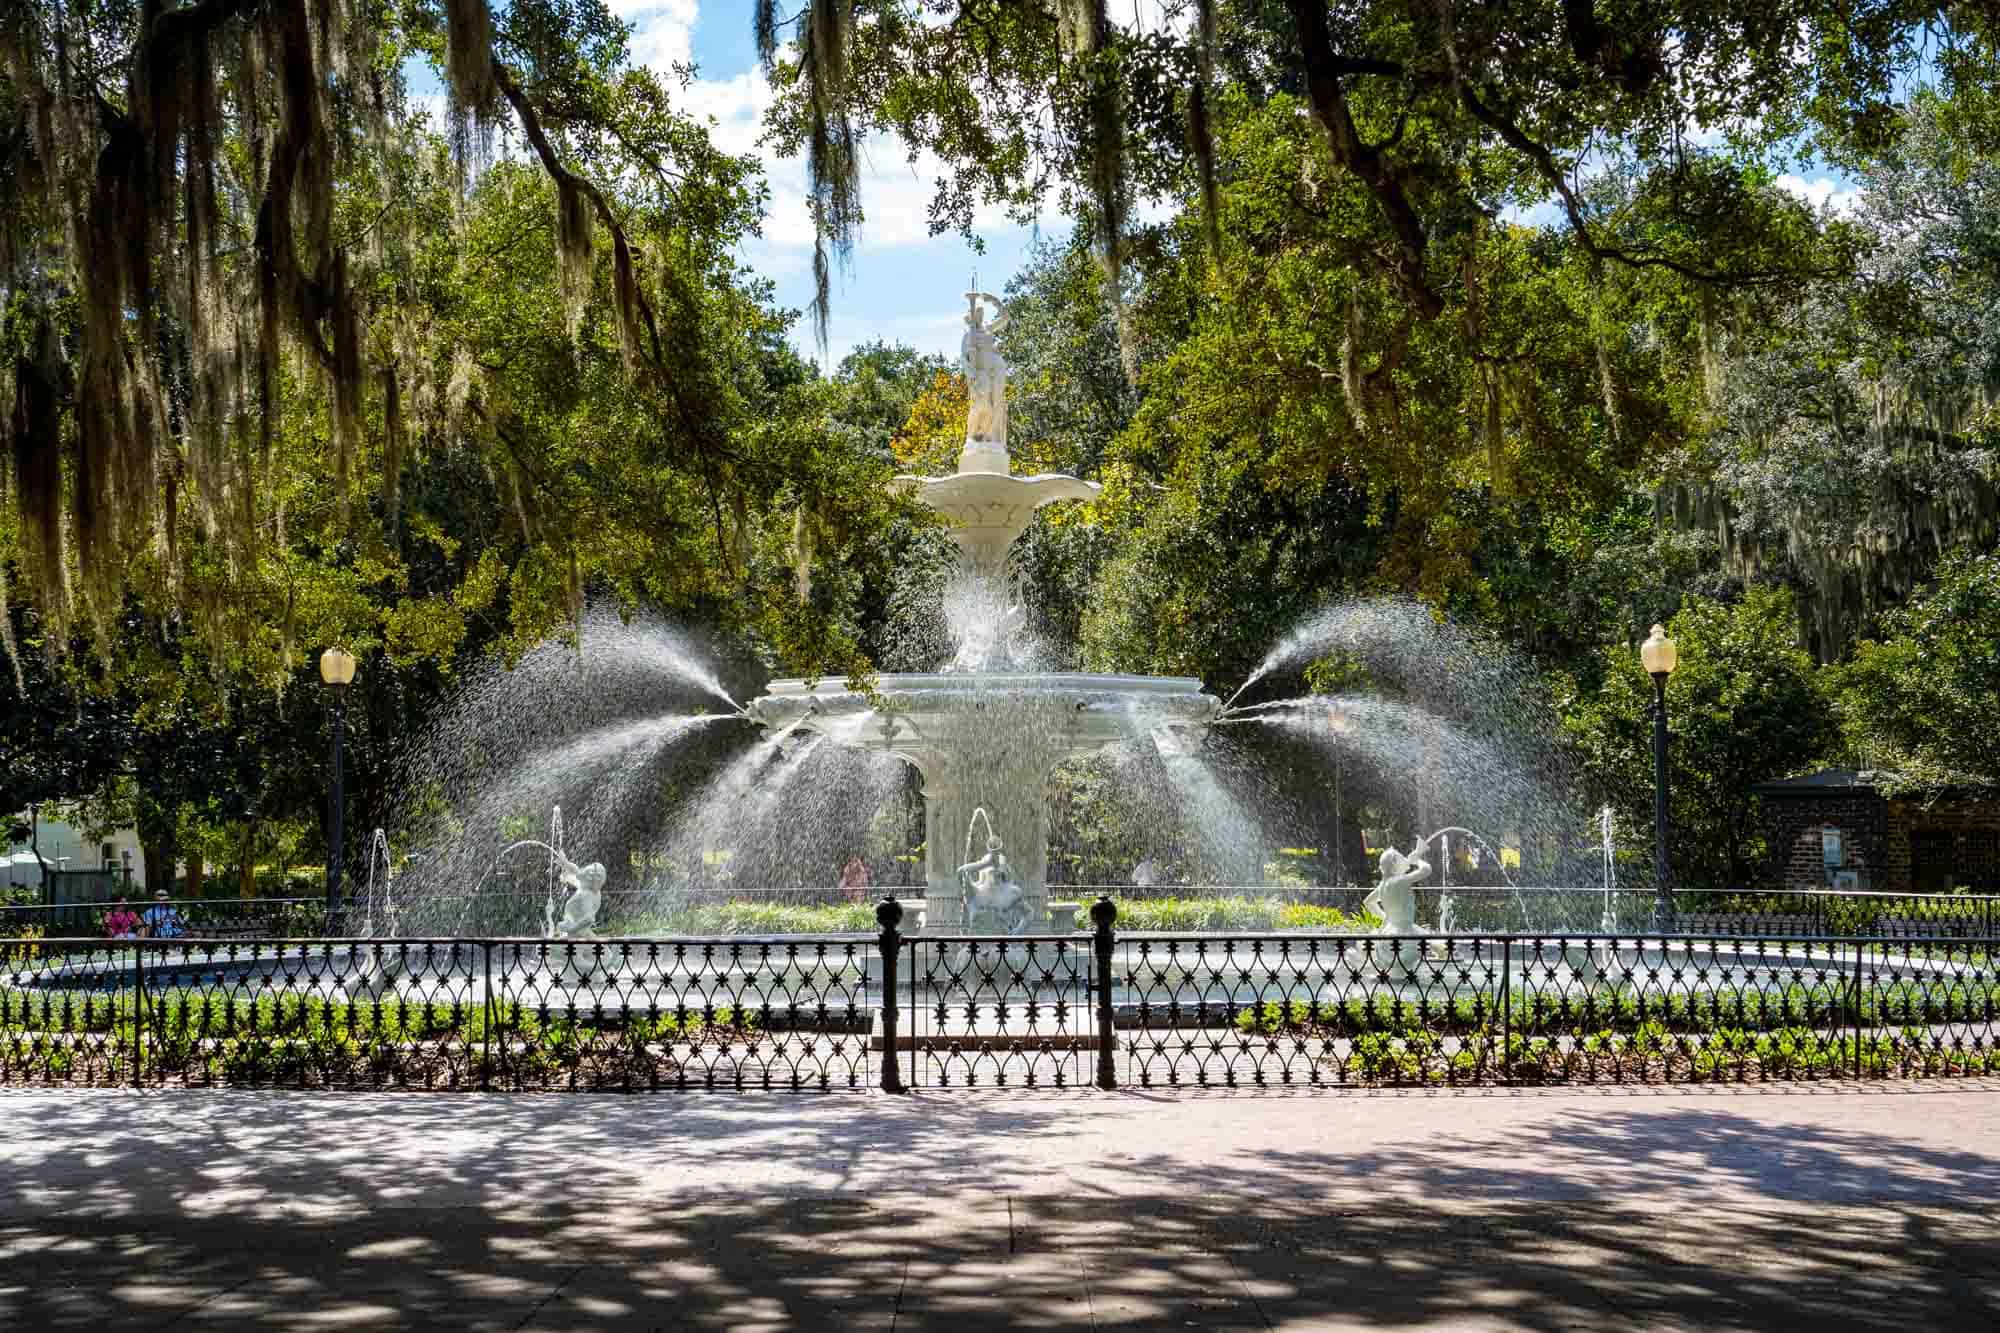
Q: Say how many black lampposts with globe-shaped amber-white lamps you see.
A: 2